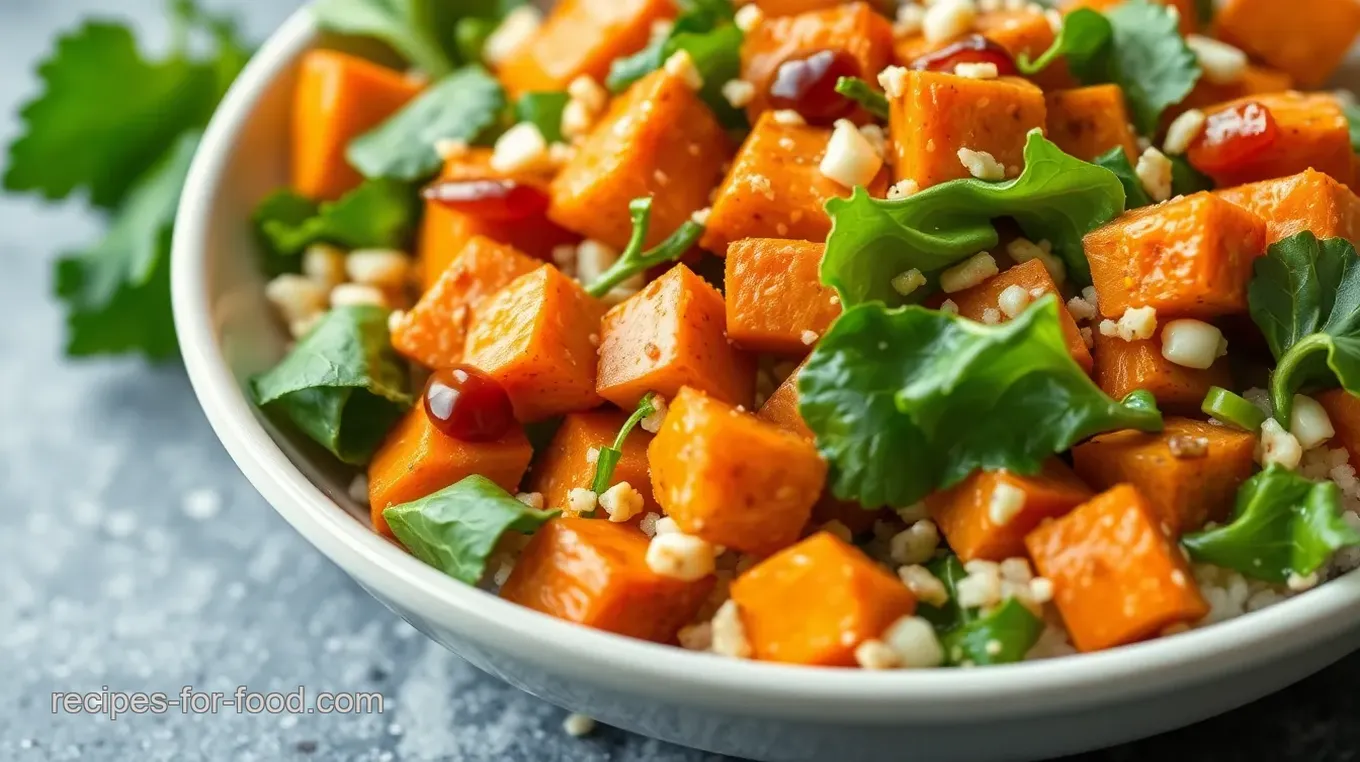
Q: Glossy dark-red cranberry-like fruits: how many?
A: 5